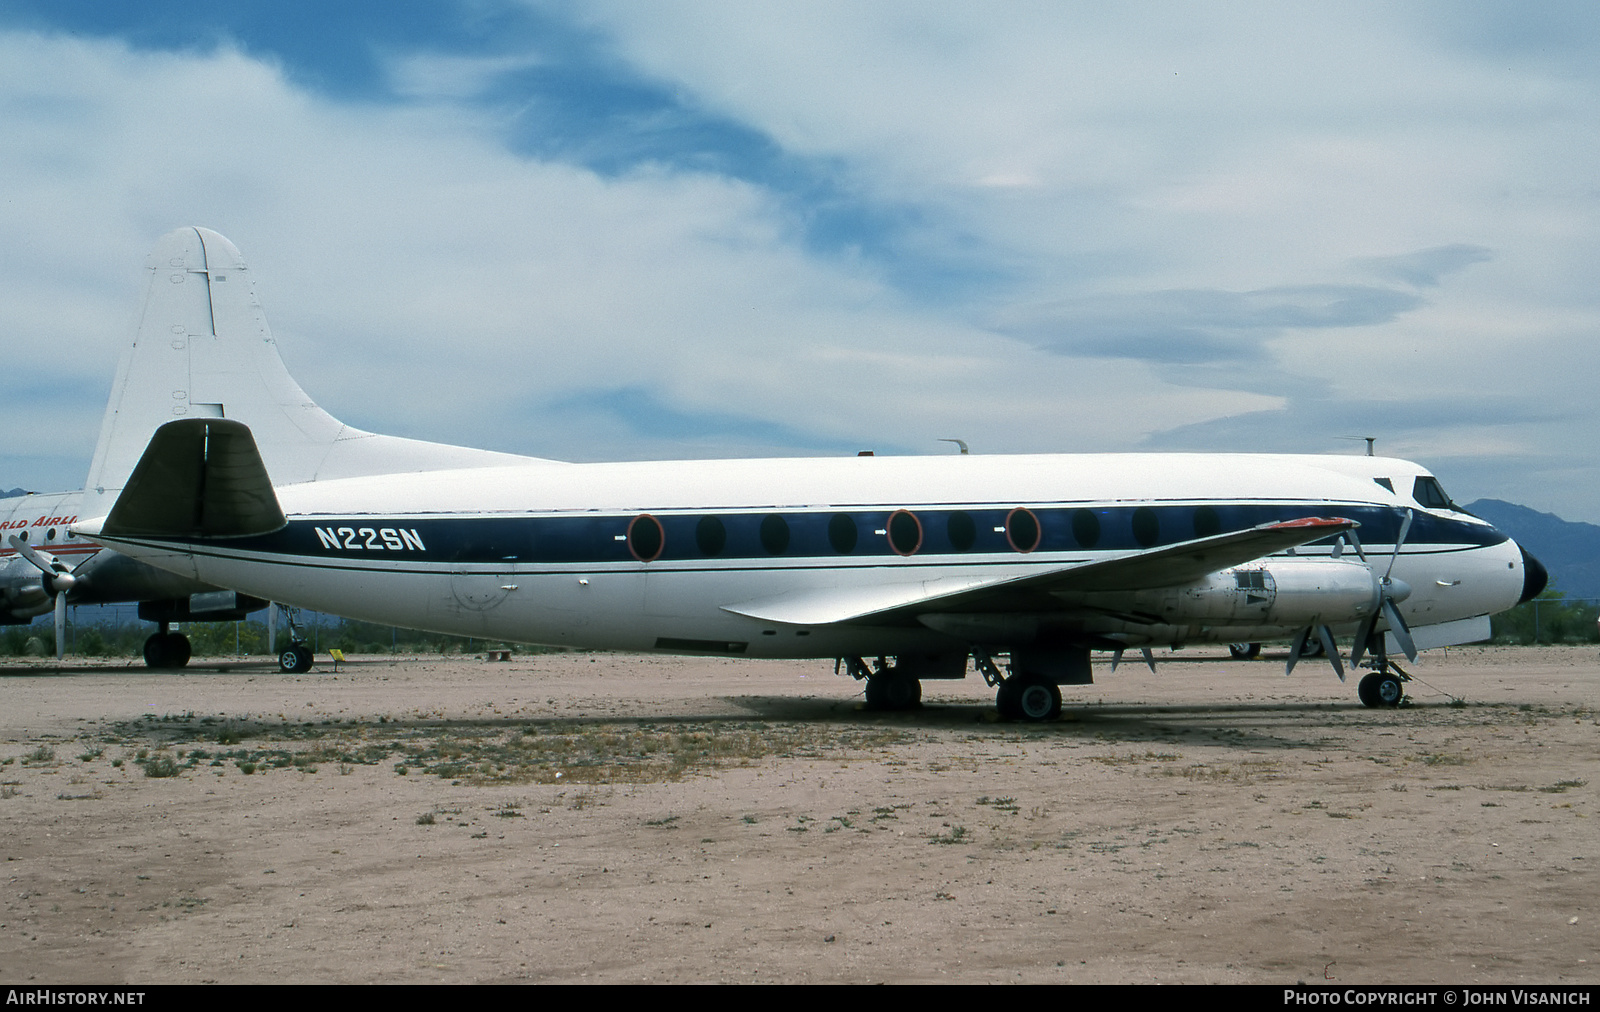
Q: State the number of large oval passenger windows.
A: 10